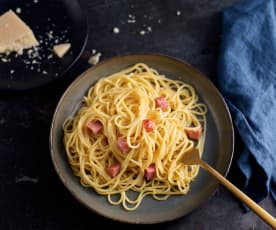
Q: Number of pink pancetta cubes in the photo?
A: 7